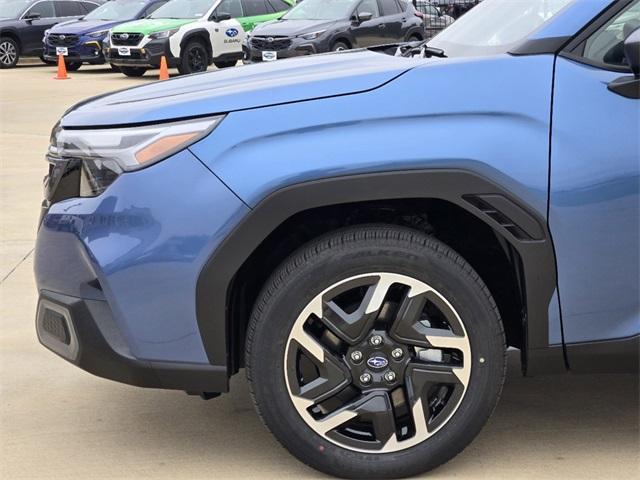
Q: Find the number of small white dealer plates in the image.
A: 3